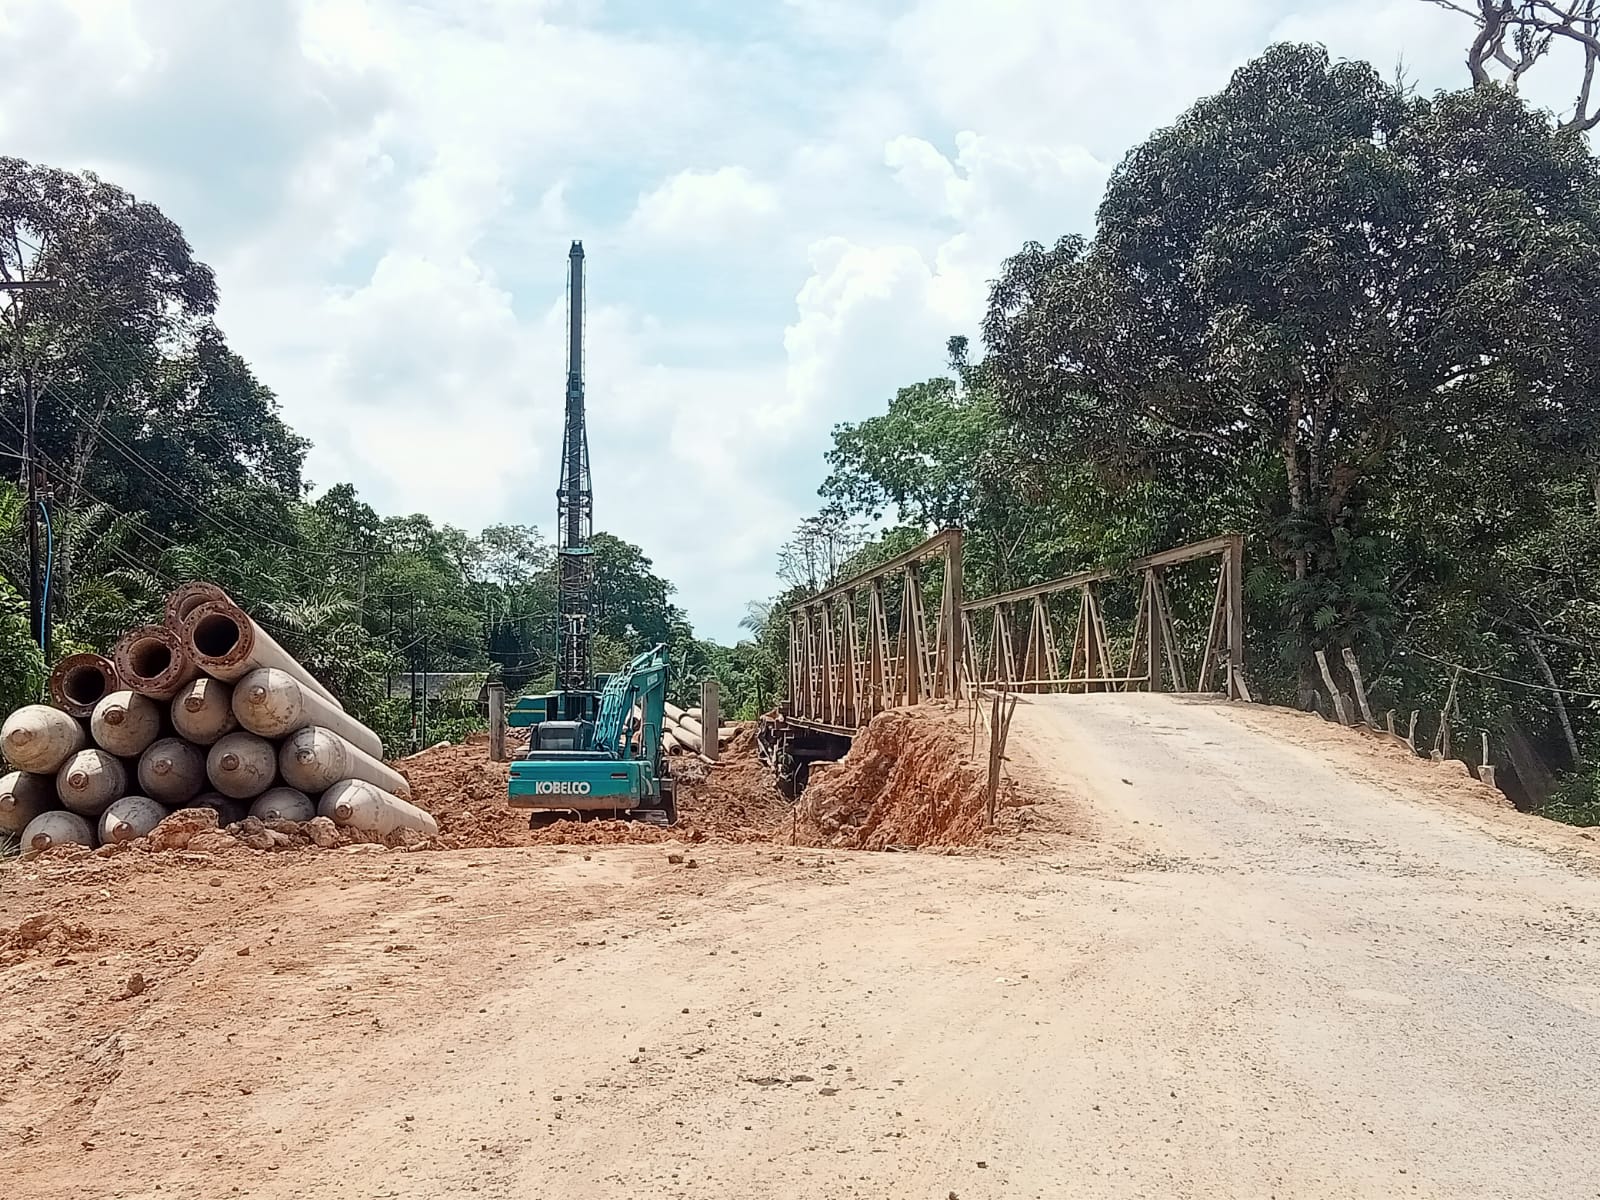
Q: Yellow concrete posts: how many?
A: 0